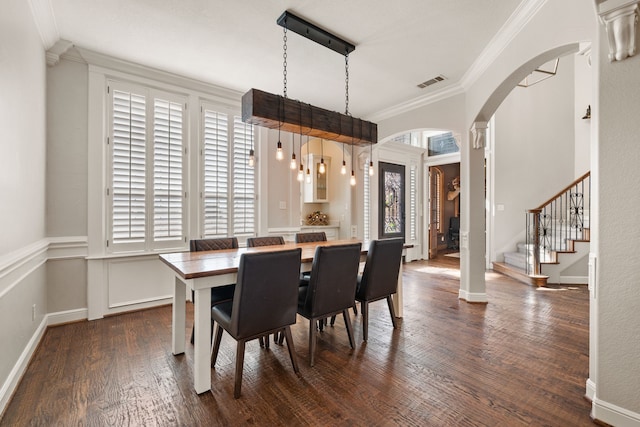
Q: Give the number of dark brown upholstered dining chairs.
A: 6